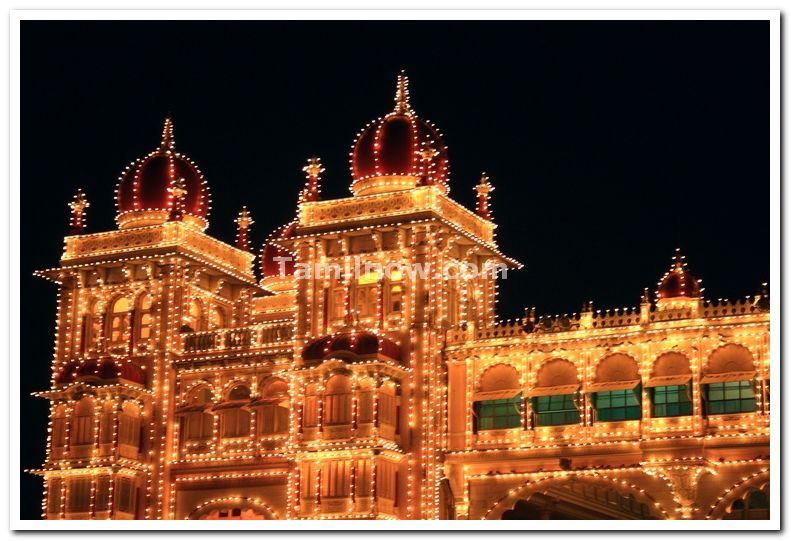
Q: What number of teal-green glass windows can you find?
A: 5